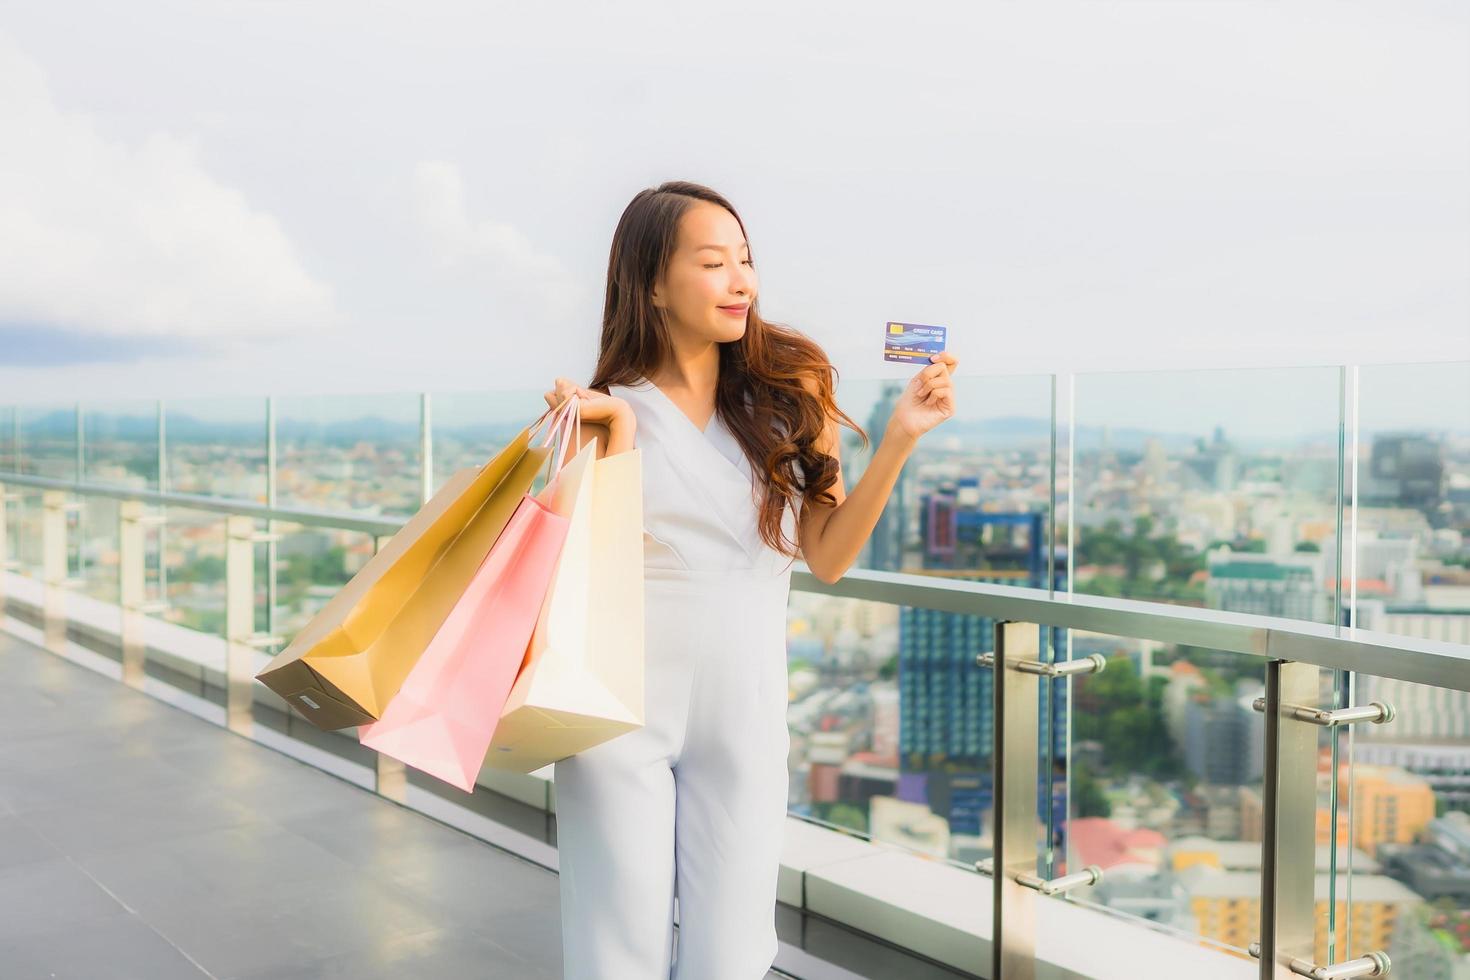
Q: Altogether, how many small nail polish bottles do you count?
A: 0